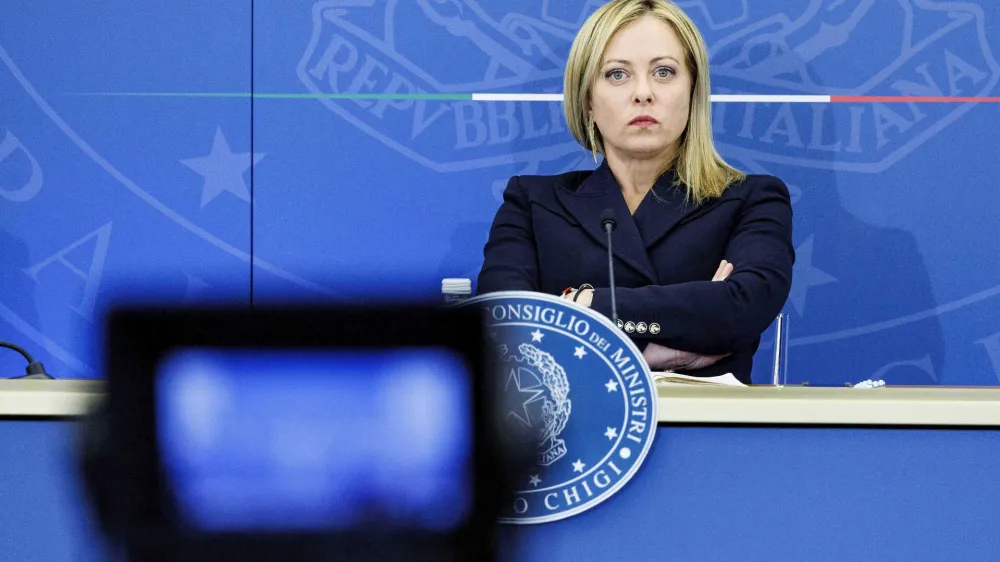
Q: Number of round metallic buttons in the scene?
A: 4